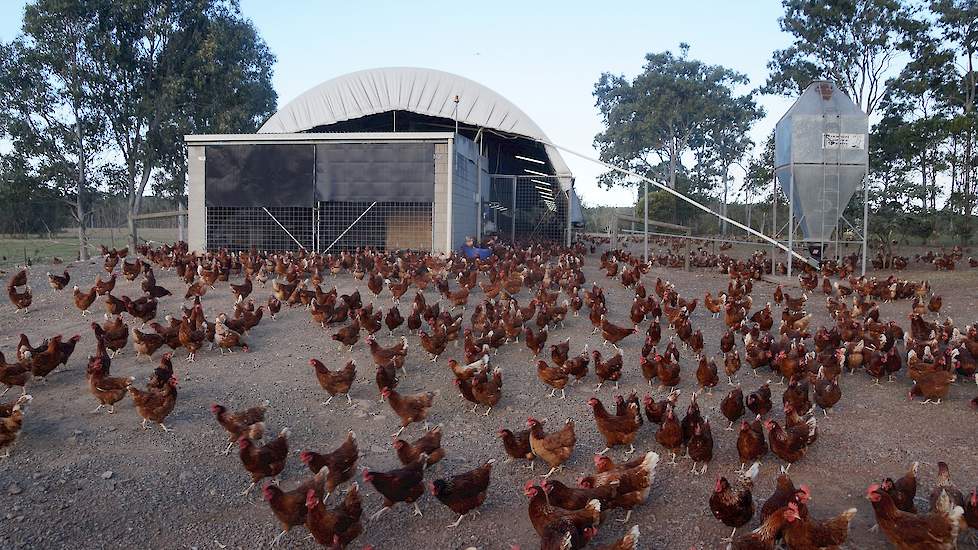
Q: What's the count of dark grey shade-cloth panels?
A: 2